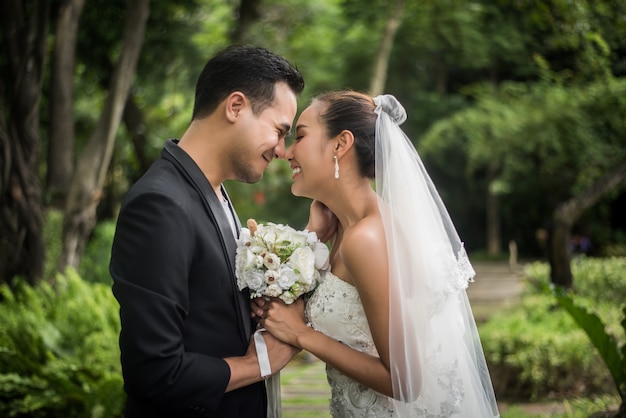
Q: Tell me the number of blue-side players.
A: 0